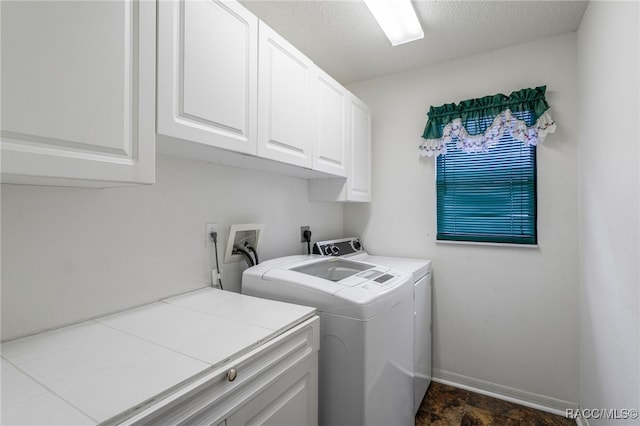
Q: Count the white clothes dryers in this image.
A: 1